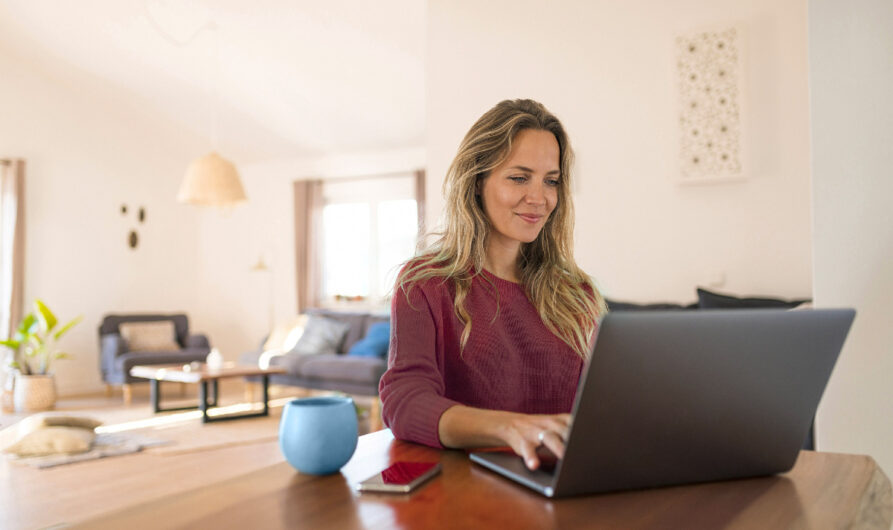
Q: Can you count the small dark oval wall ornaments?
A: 3